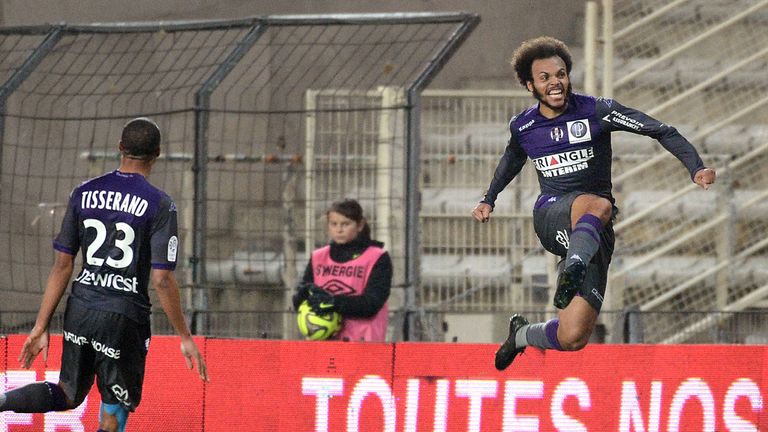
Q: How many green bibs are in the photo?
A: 0